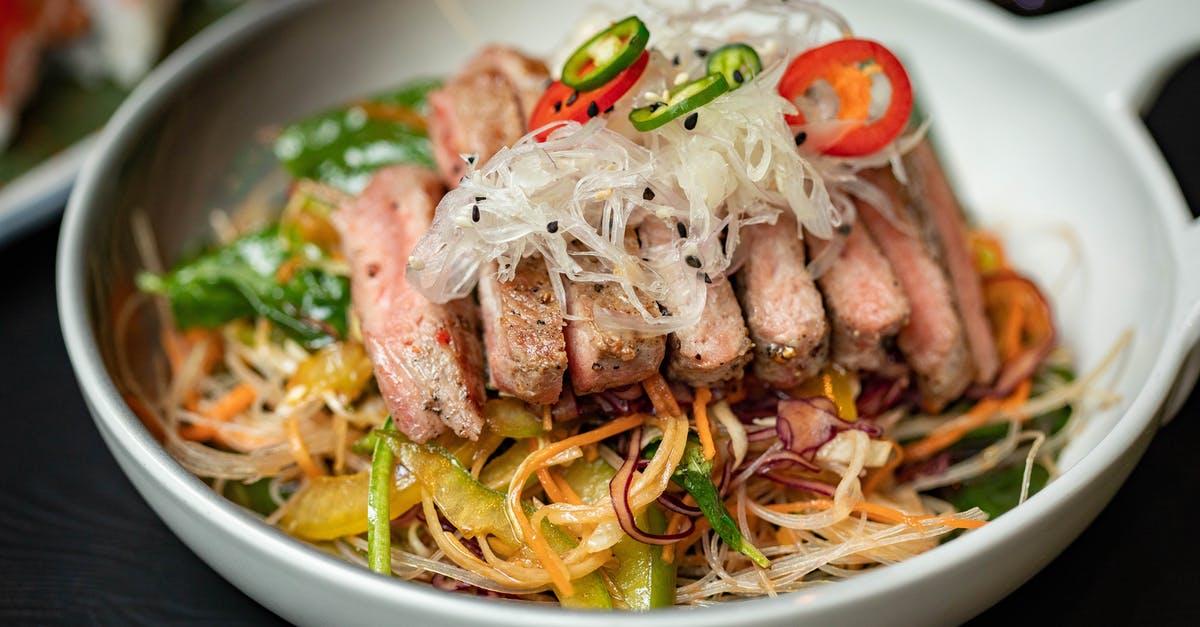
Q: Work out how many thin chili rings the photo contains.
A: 5